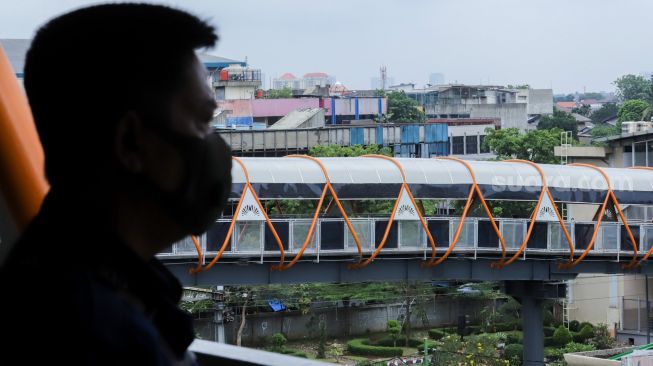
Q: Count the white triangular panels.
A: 3